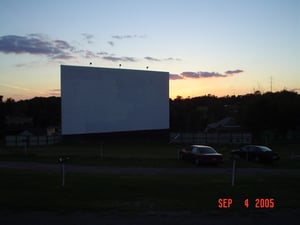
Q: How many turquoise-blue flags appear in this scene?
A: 0